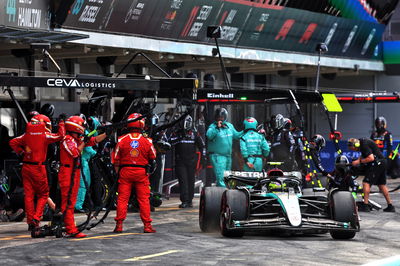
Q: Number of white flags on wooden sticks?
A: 0